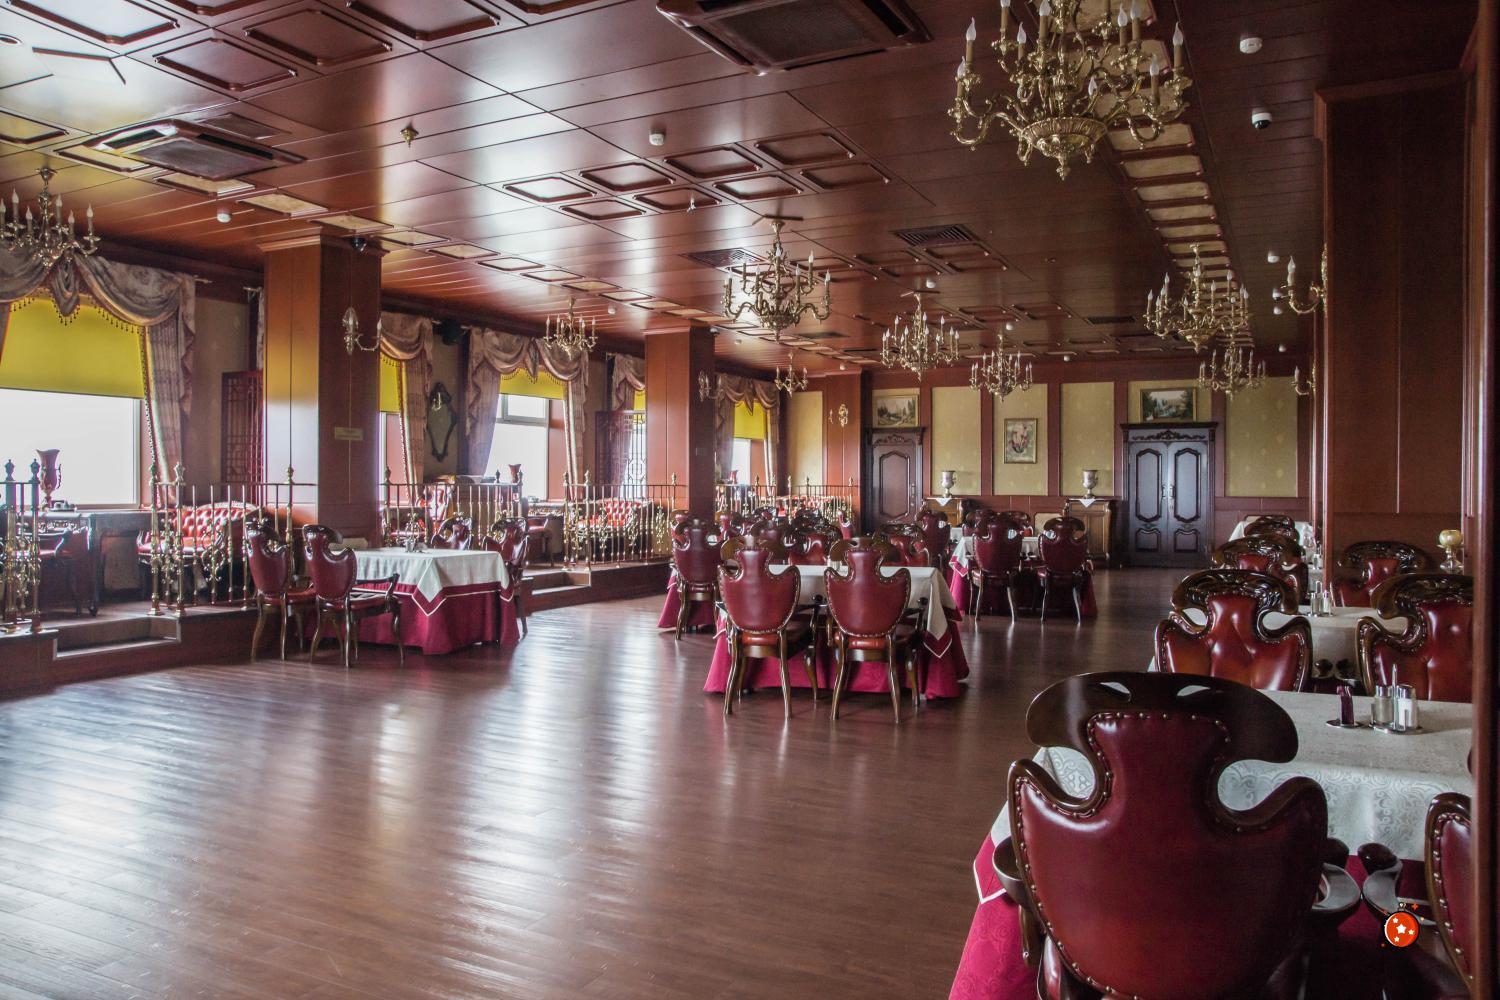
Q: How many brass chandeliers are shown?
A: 9